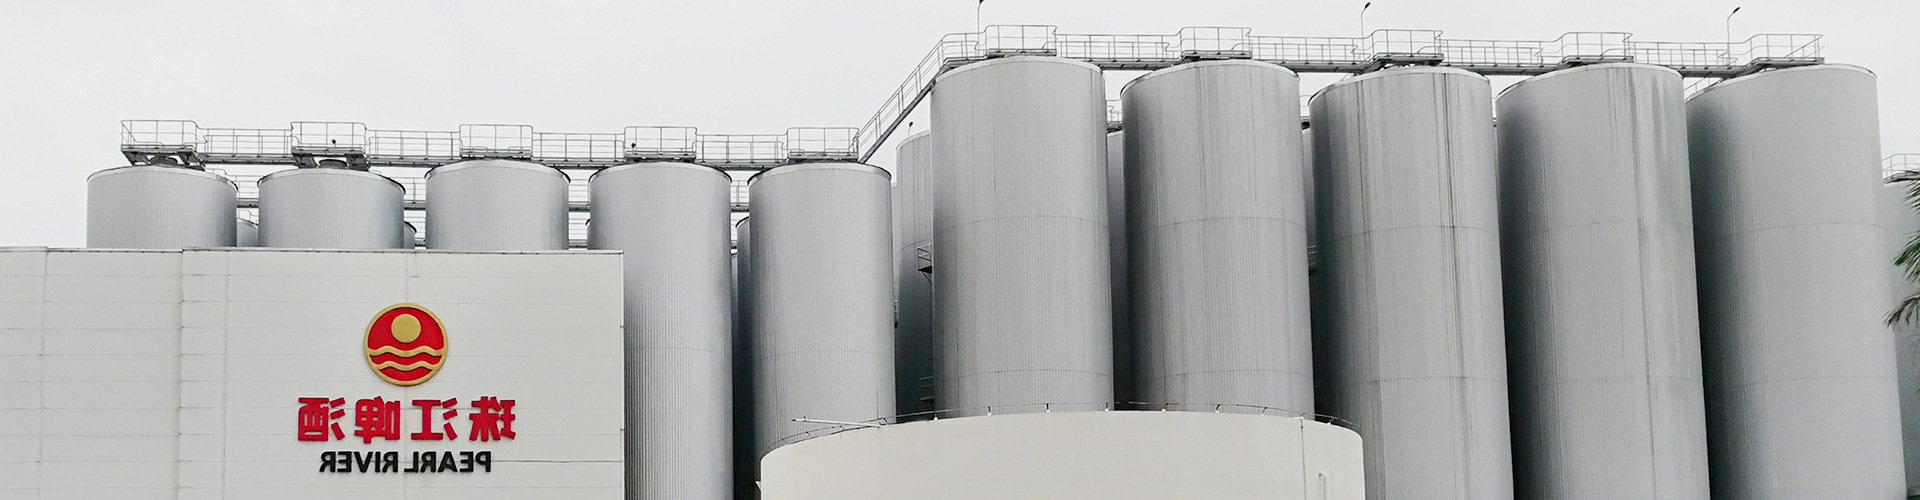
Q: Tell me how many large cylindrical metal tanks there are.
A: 10